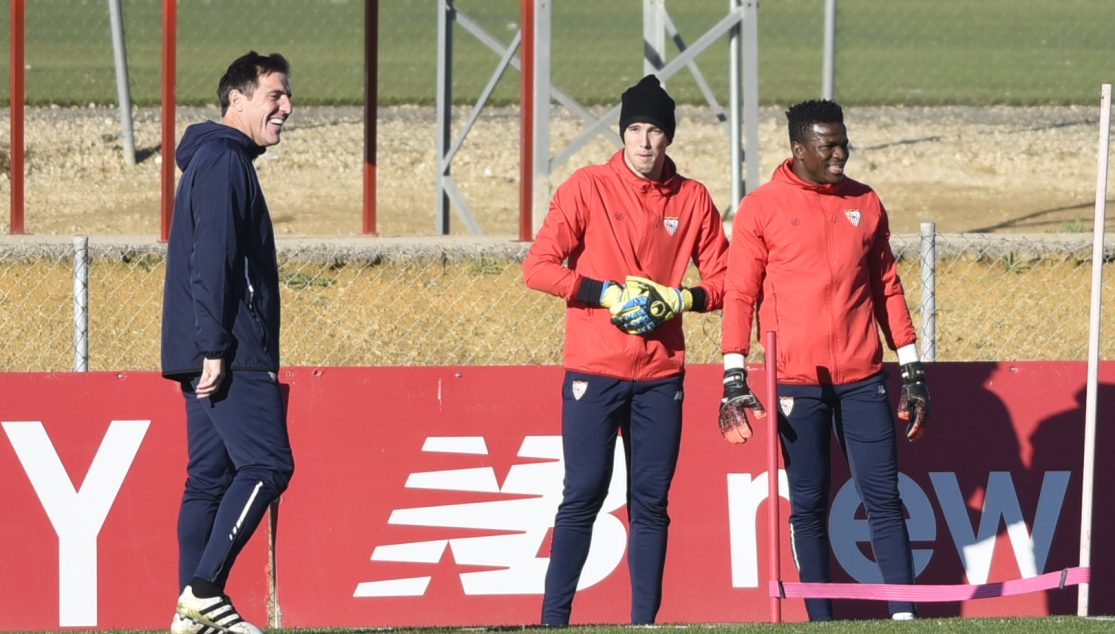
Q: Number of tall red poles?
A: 4